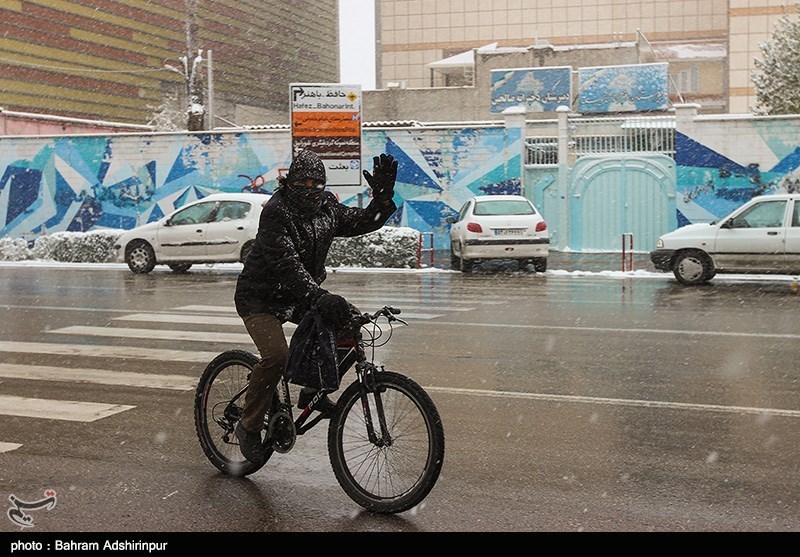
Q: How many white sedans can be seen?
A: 3